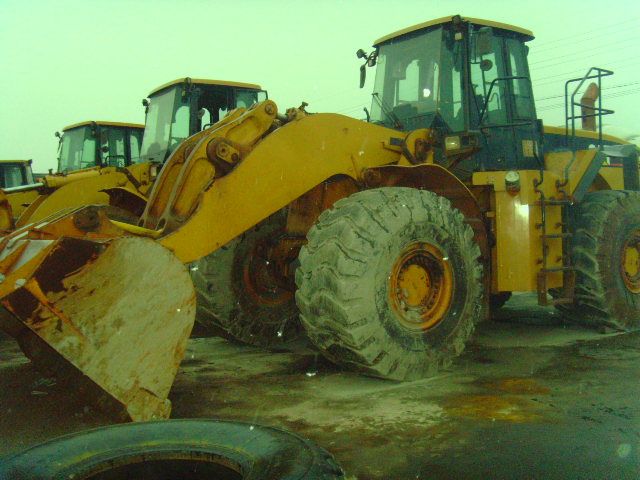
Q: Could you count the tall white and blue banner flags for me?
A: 0